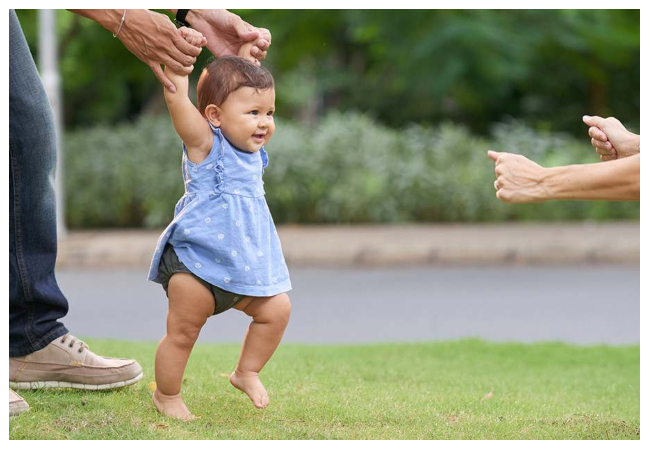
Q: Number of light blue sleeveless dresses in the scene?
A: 1